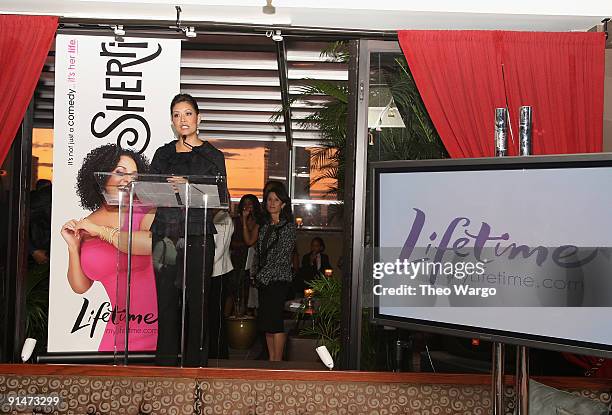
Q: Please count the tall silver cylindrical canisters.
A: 2